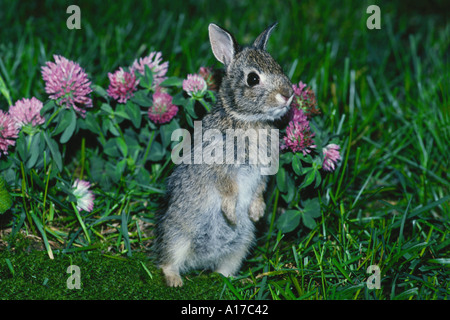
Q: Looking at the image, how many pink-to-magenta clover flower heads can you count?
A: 12